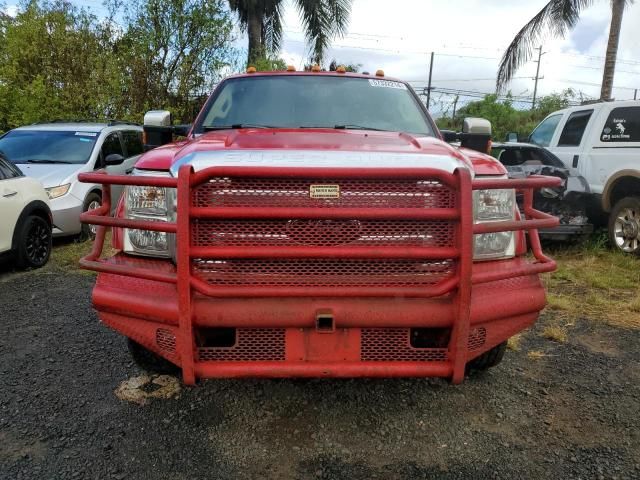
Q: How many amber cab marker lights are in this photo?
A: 5